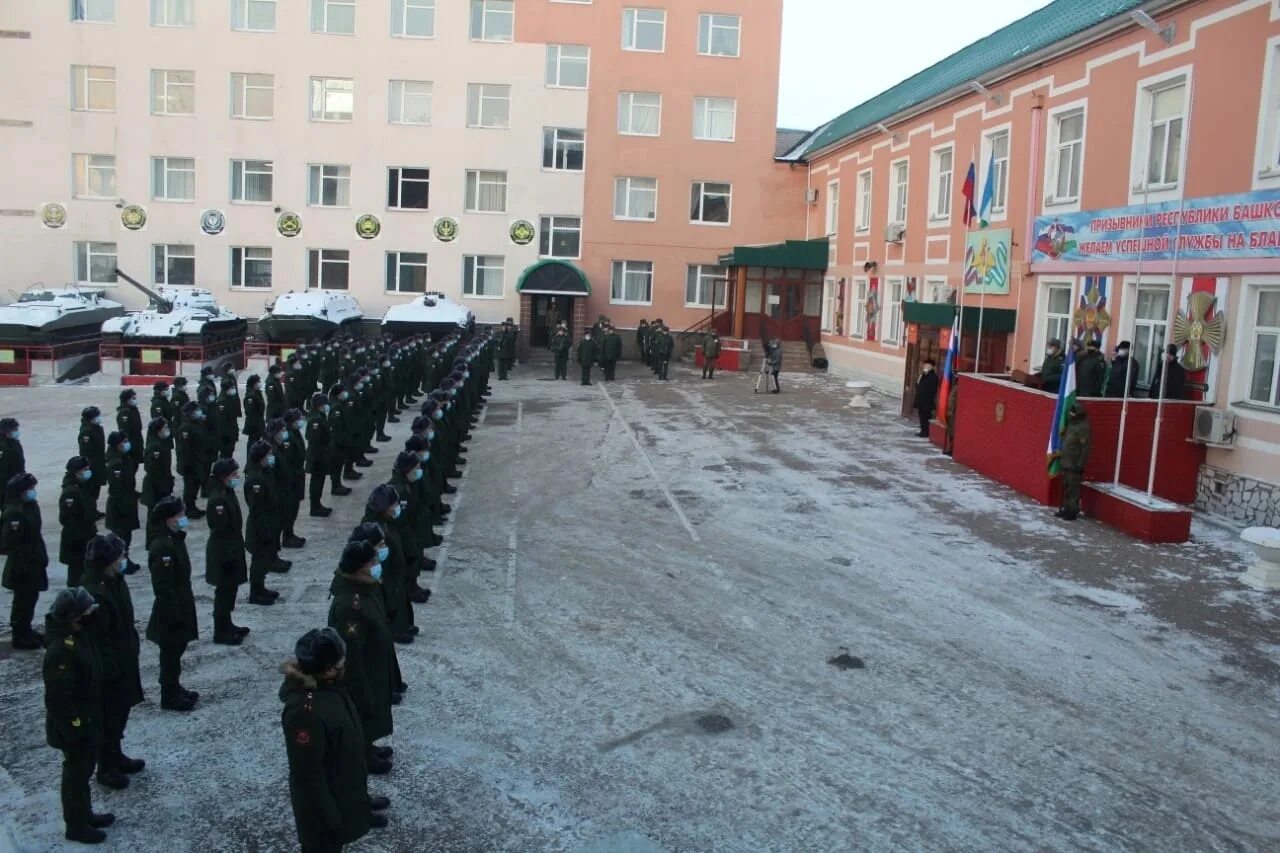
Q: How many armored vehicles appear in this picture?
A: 4